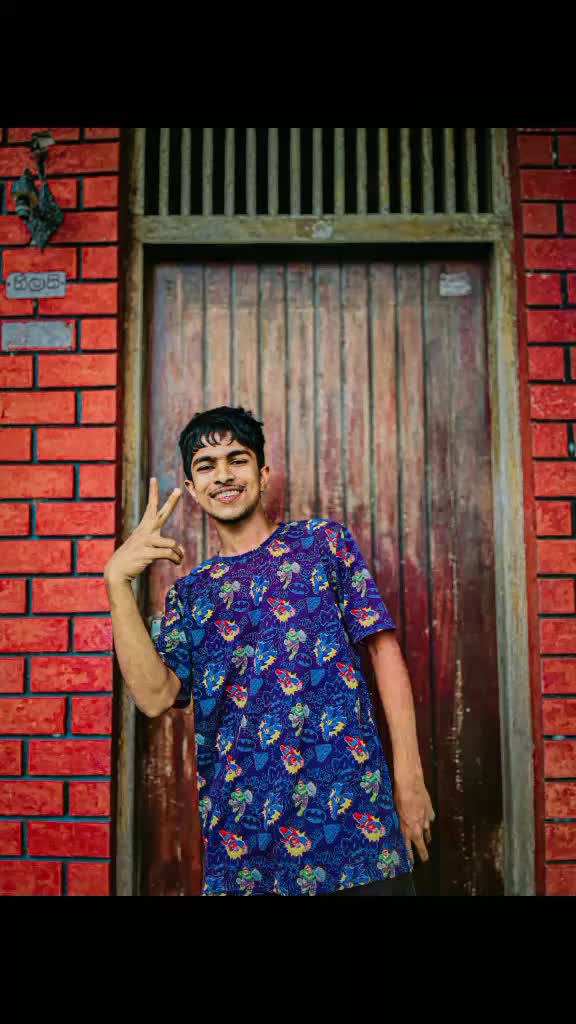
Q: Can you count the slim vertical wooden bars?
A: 15